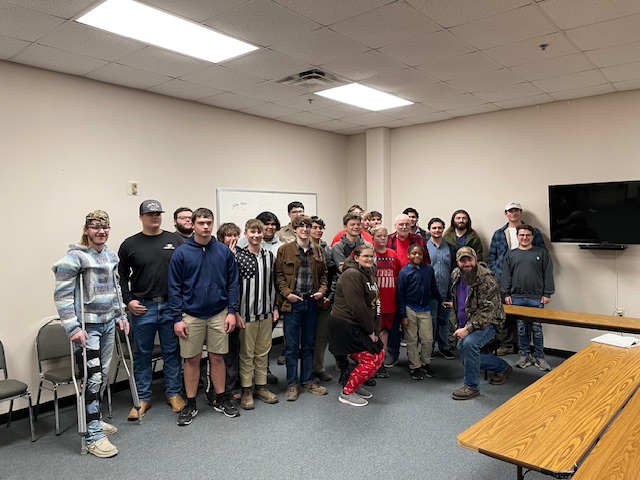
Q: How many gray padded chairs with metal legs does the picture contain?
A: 3